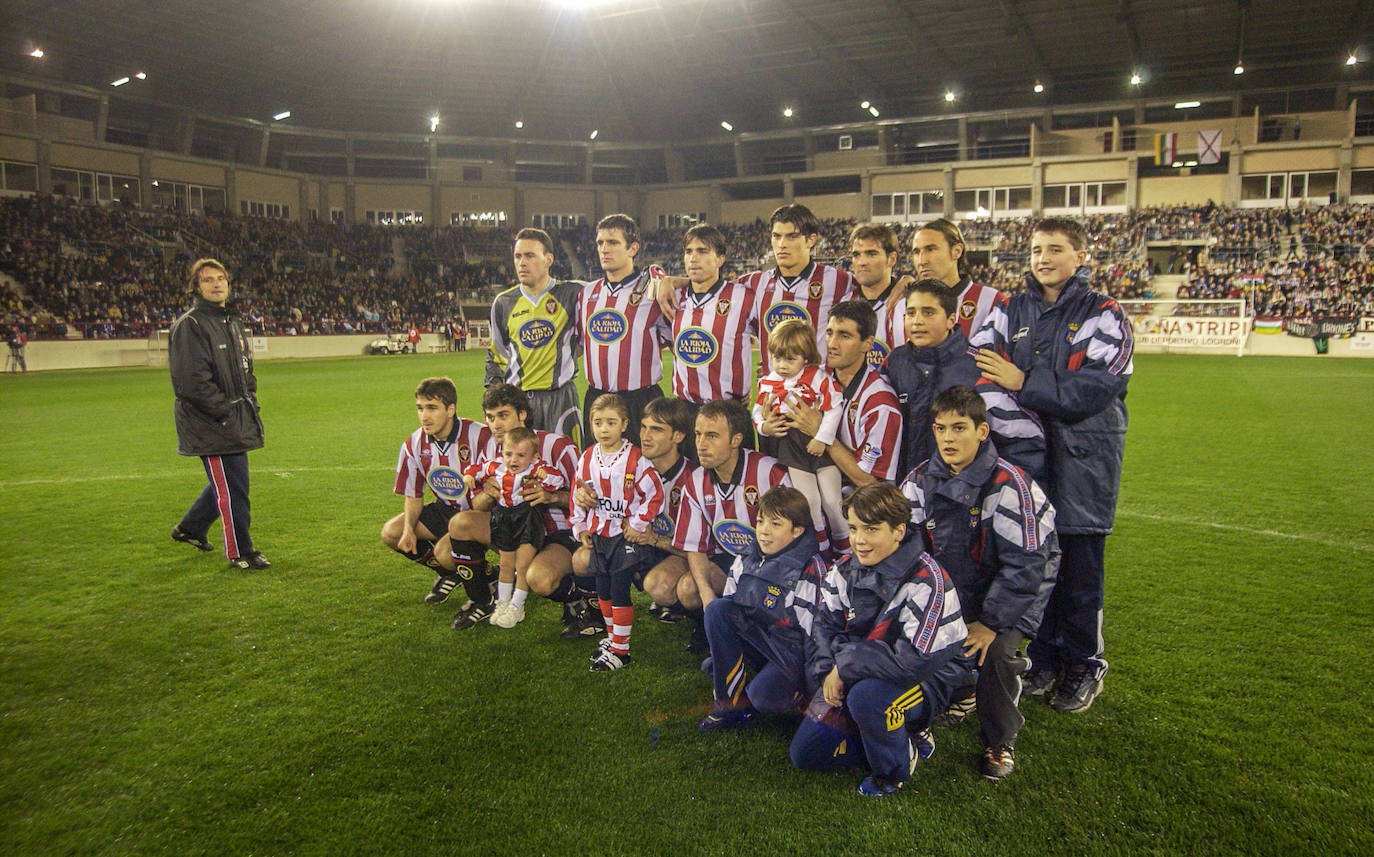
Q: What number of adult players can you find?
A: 11